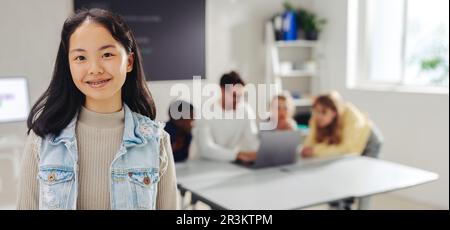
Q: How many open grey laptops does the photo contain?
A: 1